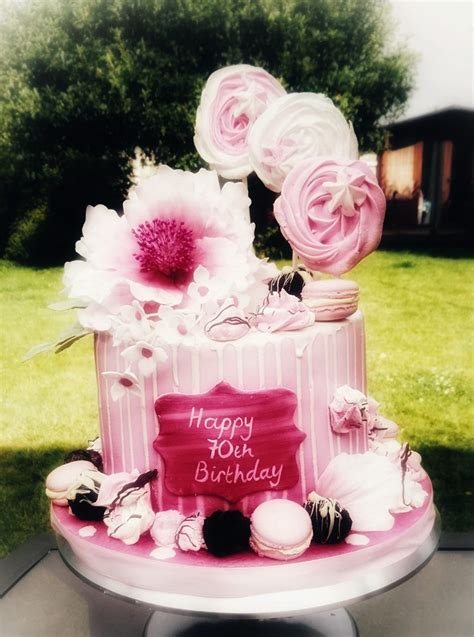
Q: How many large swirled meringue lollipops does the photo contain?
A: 3